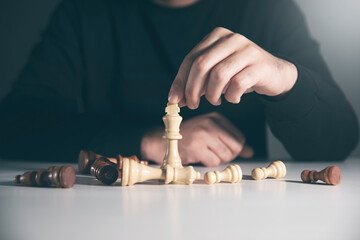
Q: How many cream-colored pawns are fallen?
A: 2